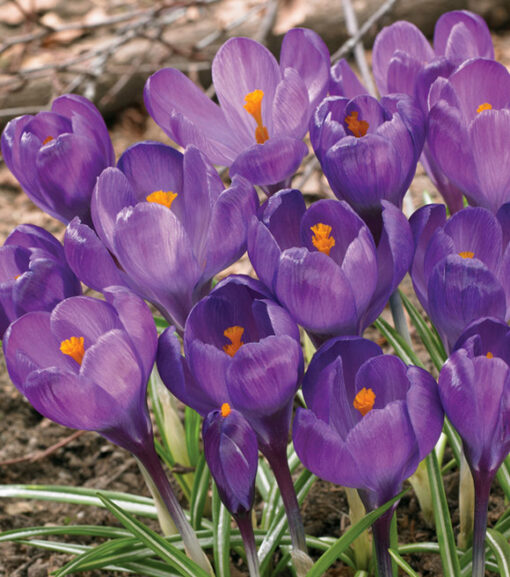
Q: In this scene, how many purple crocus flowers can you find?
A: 14